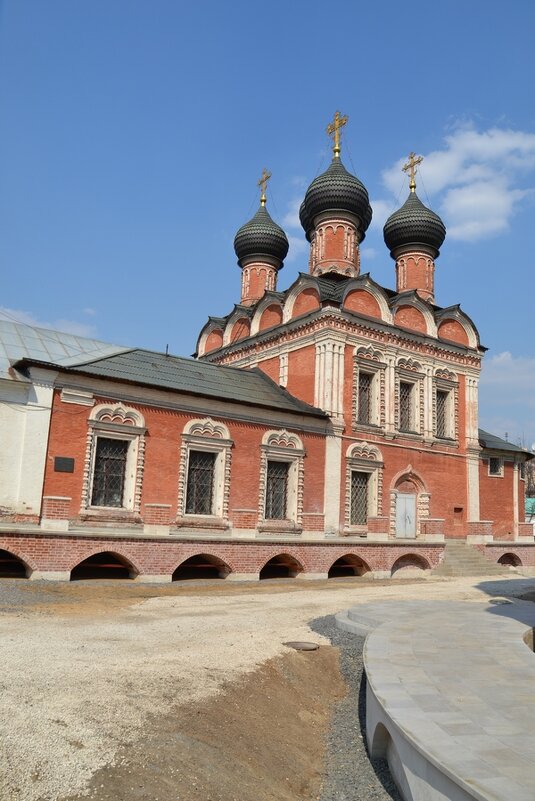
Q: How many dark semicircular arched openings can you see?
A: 7